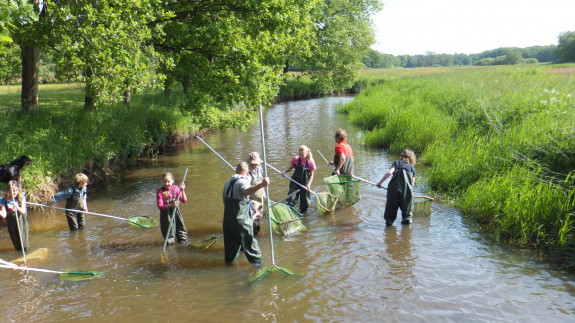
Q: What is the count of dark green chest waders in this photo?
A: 7